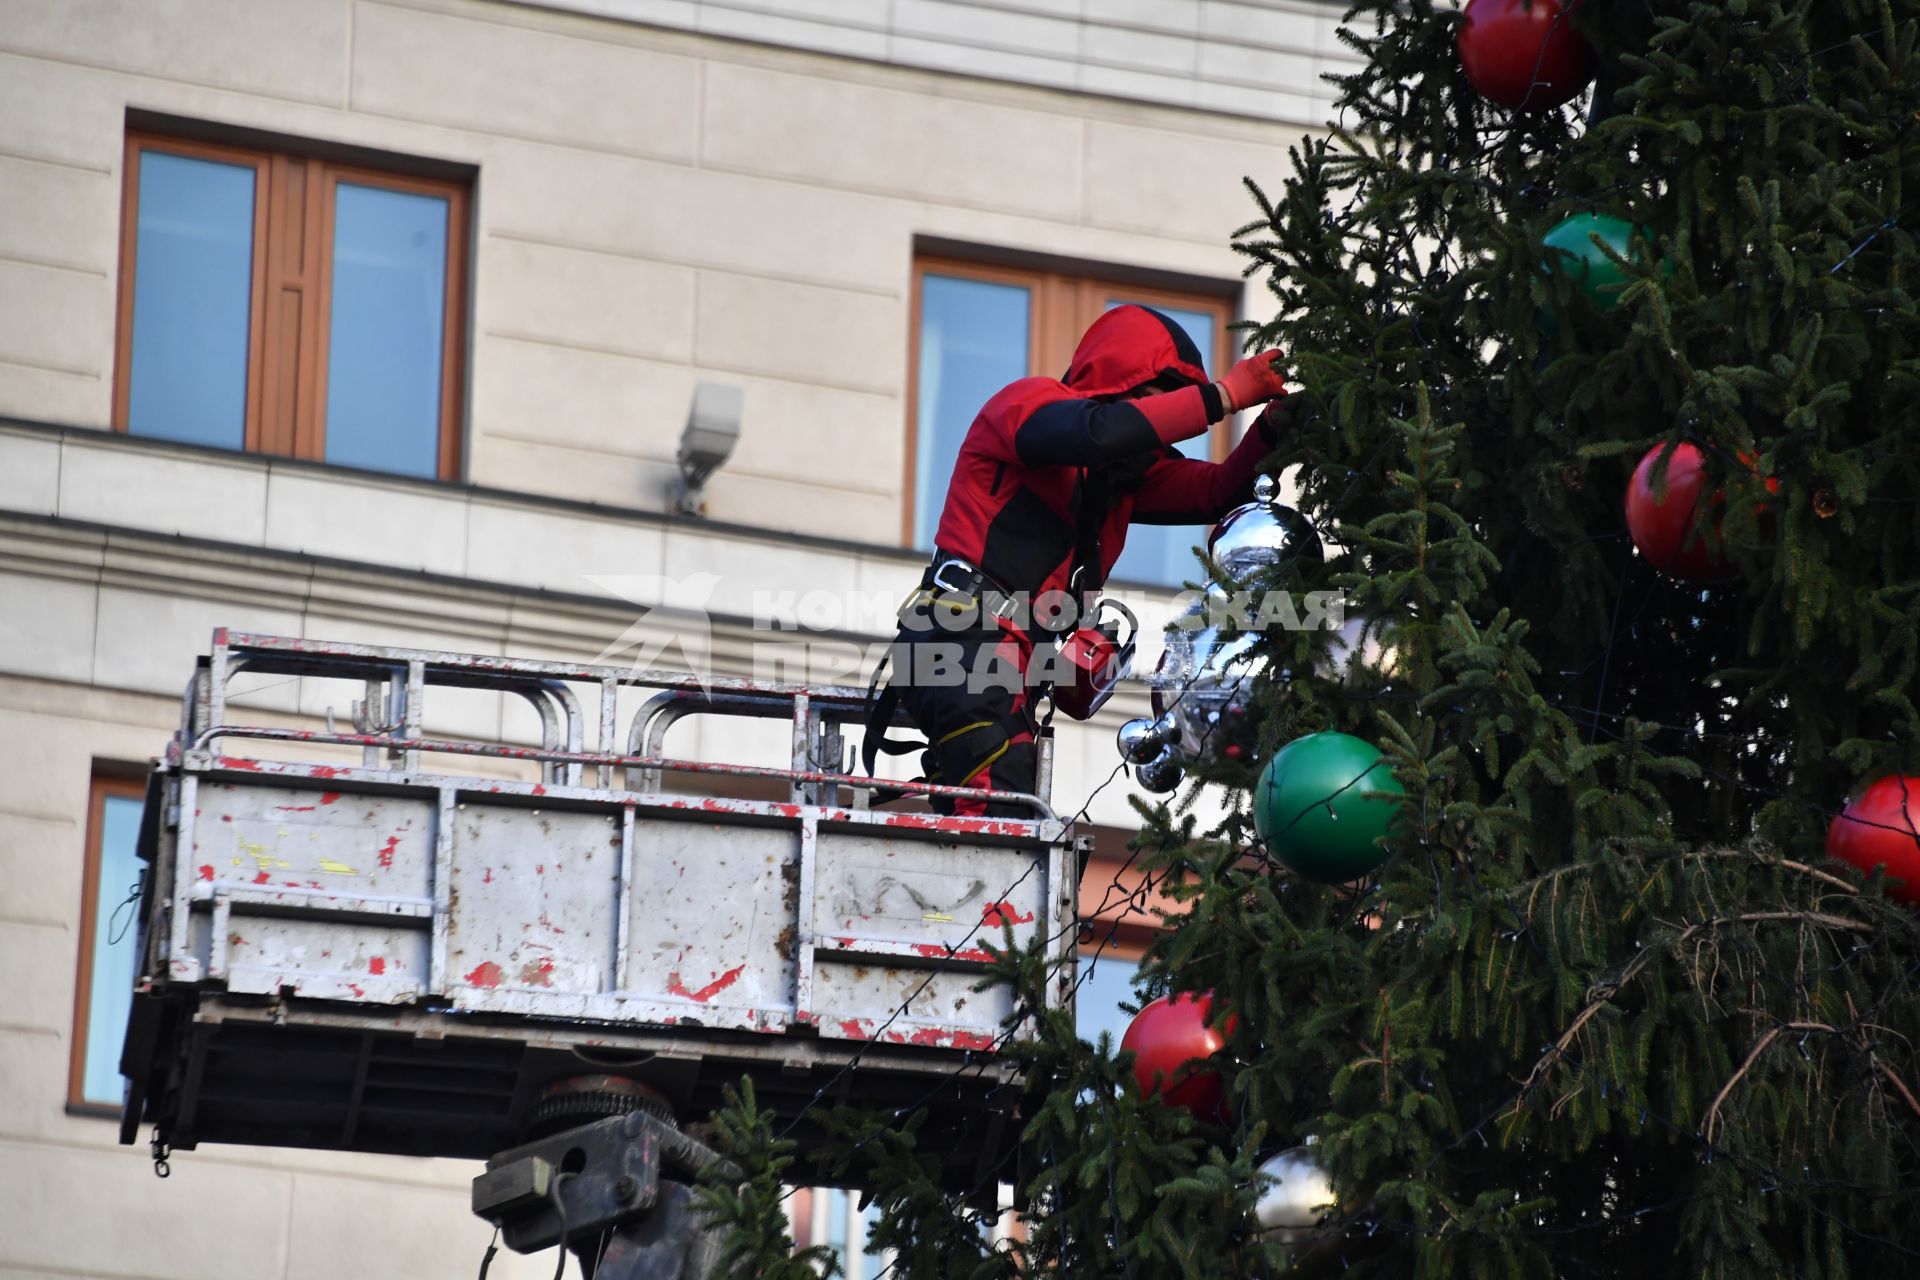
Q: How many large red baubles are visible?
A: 4